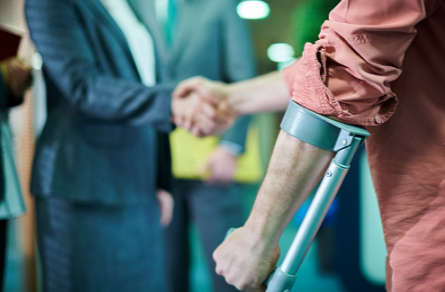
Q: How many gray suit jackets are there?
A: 2